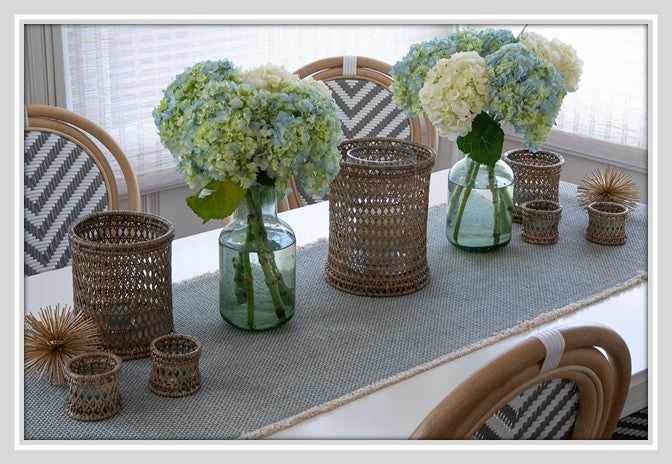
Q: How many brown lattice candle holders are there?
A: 7